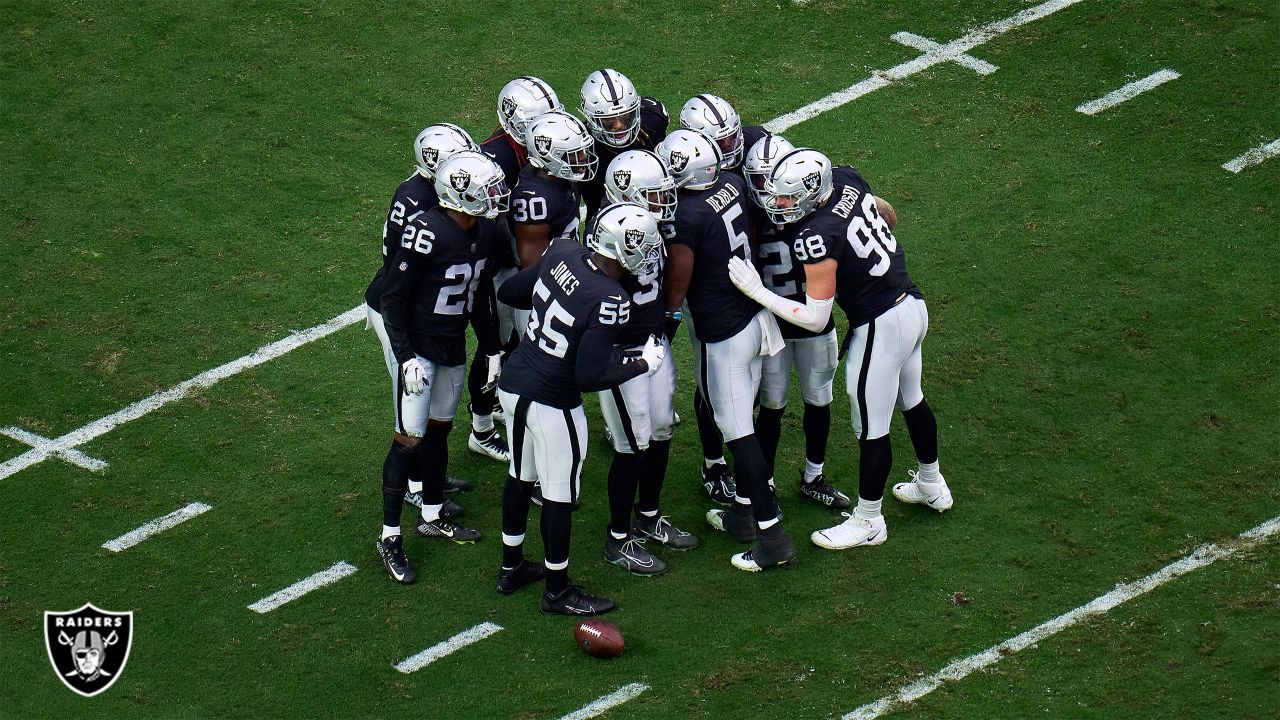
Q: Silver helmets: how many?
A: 11